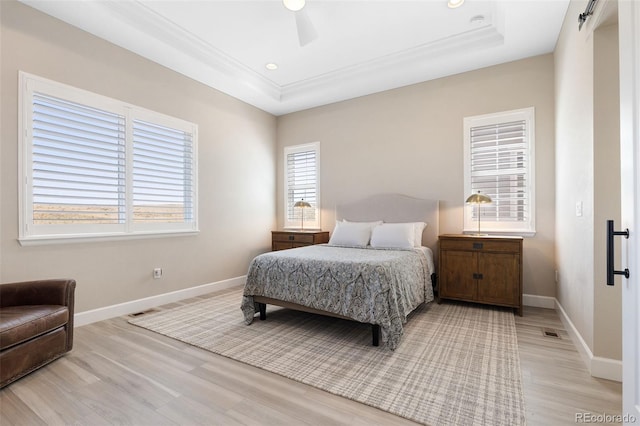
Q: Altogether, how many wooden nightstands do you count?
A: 2